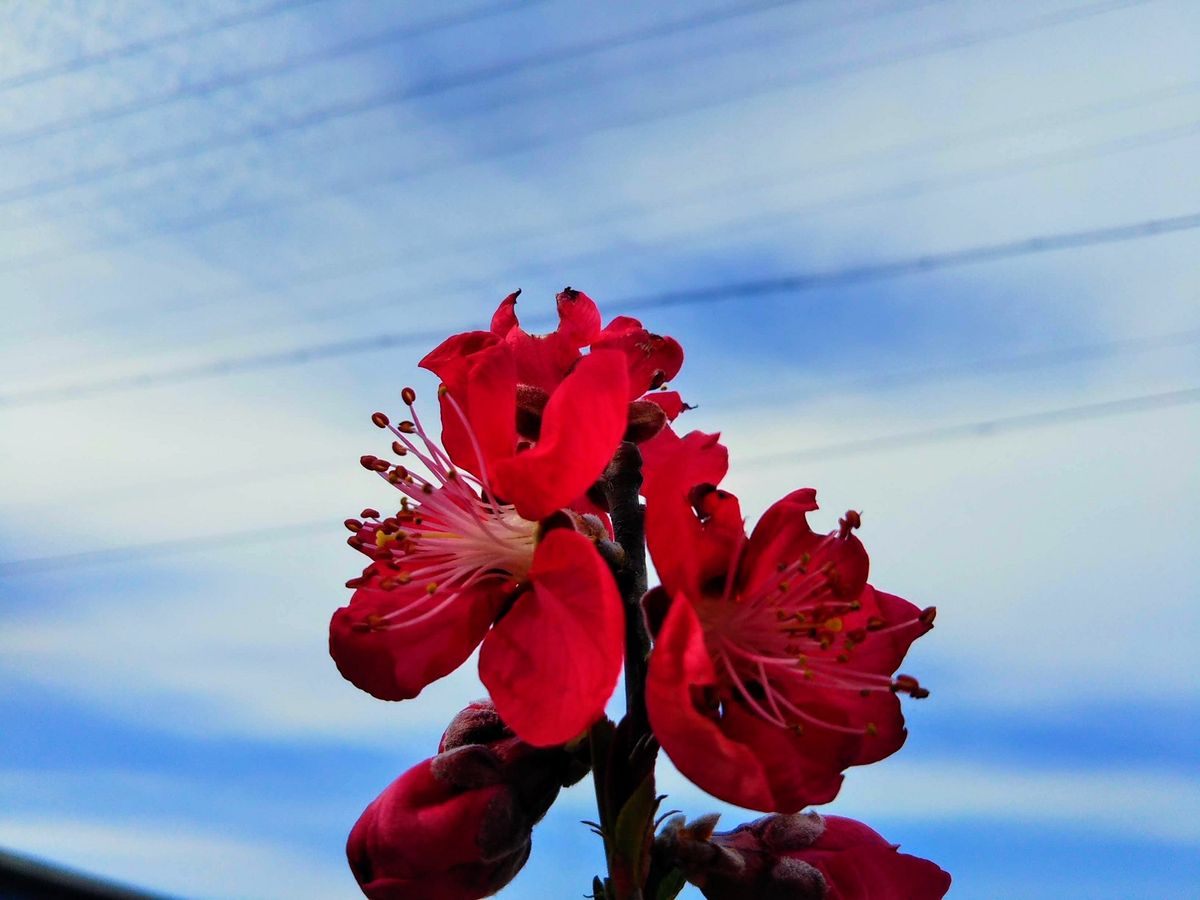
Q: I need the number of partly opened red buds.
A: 2